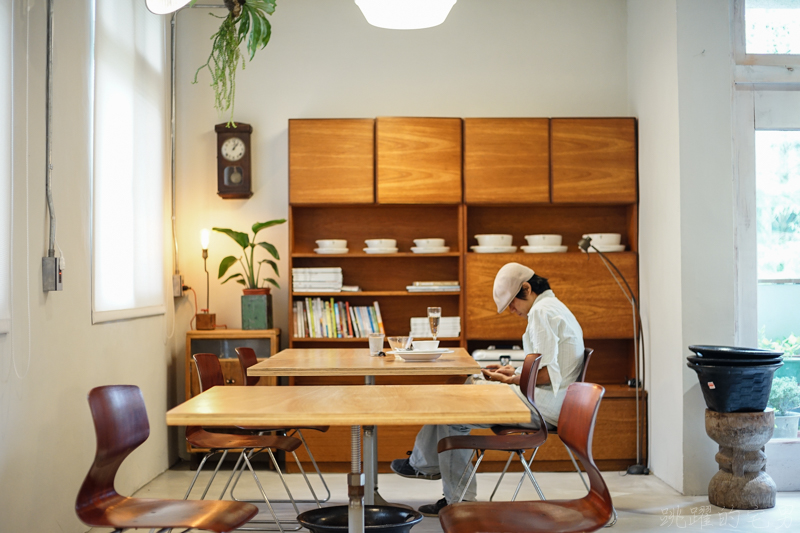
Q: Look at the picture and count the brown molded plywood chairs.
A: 6